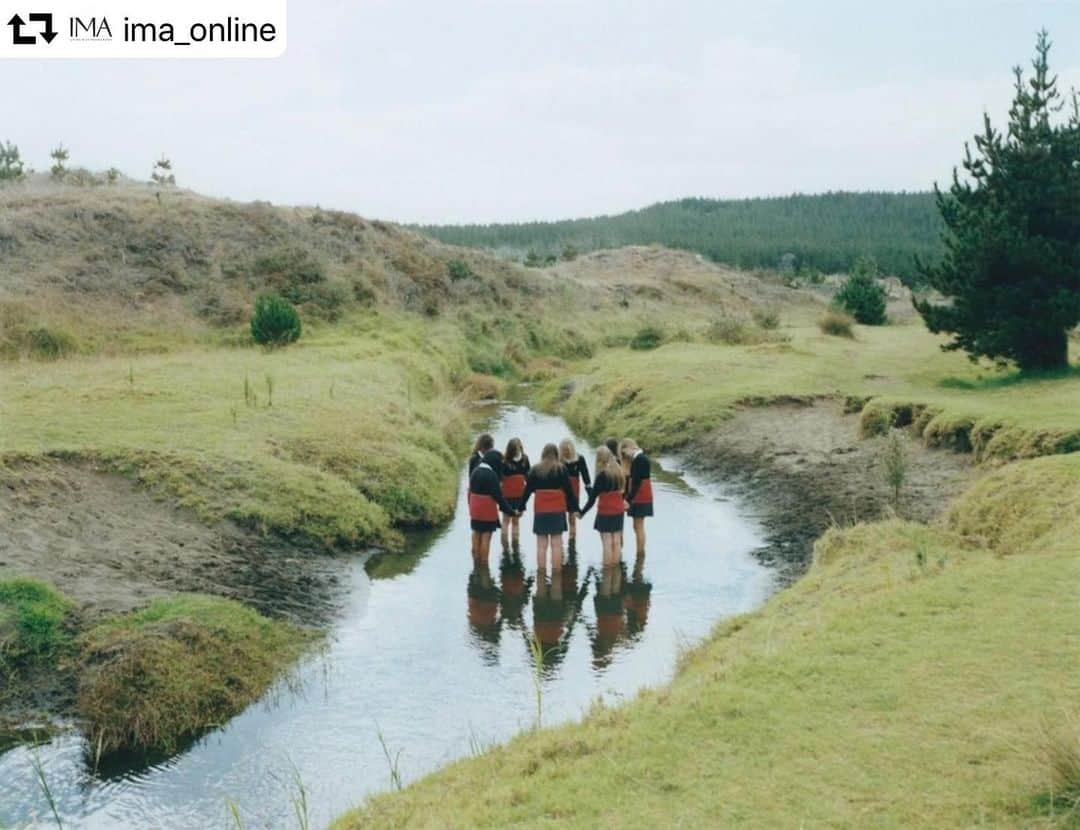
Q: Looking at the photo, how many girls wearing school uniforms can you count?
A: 8